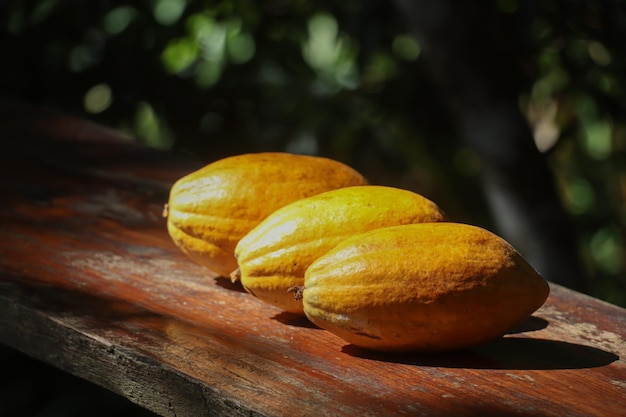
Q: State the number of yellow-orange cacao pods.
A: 3